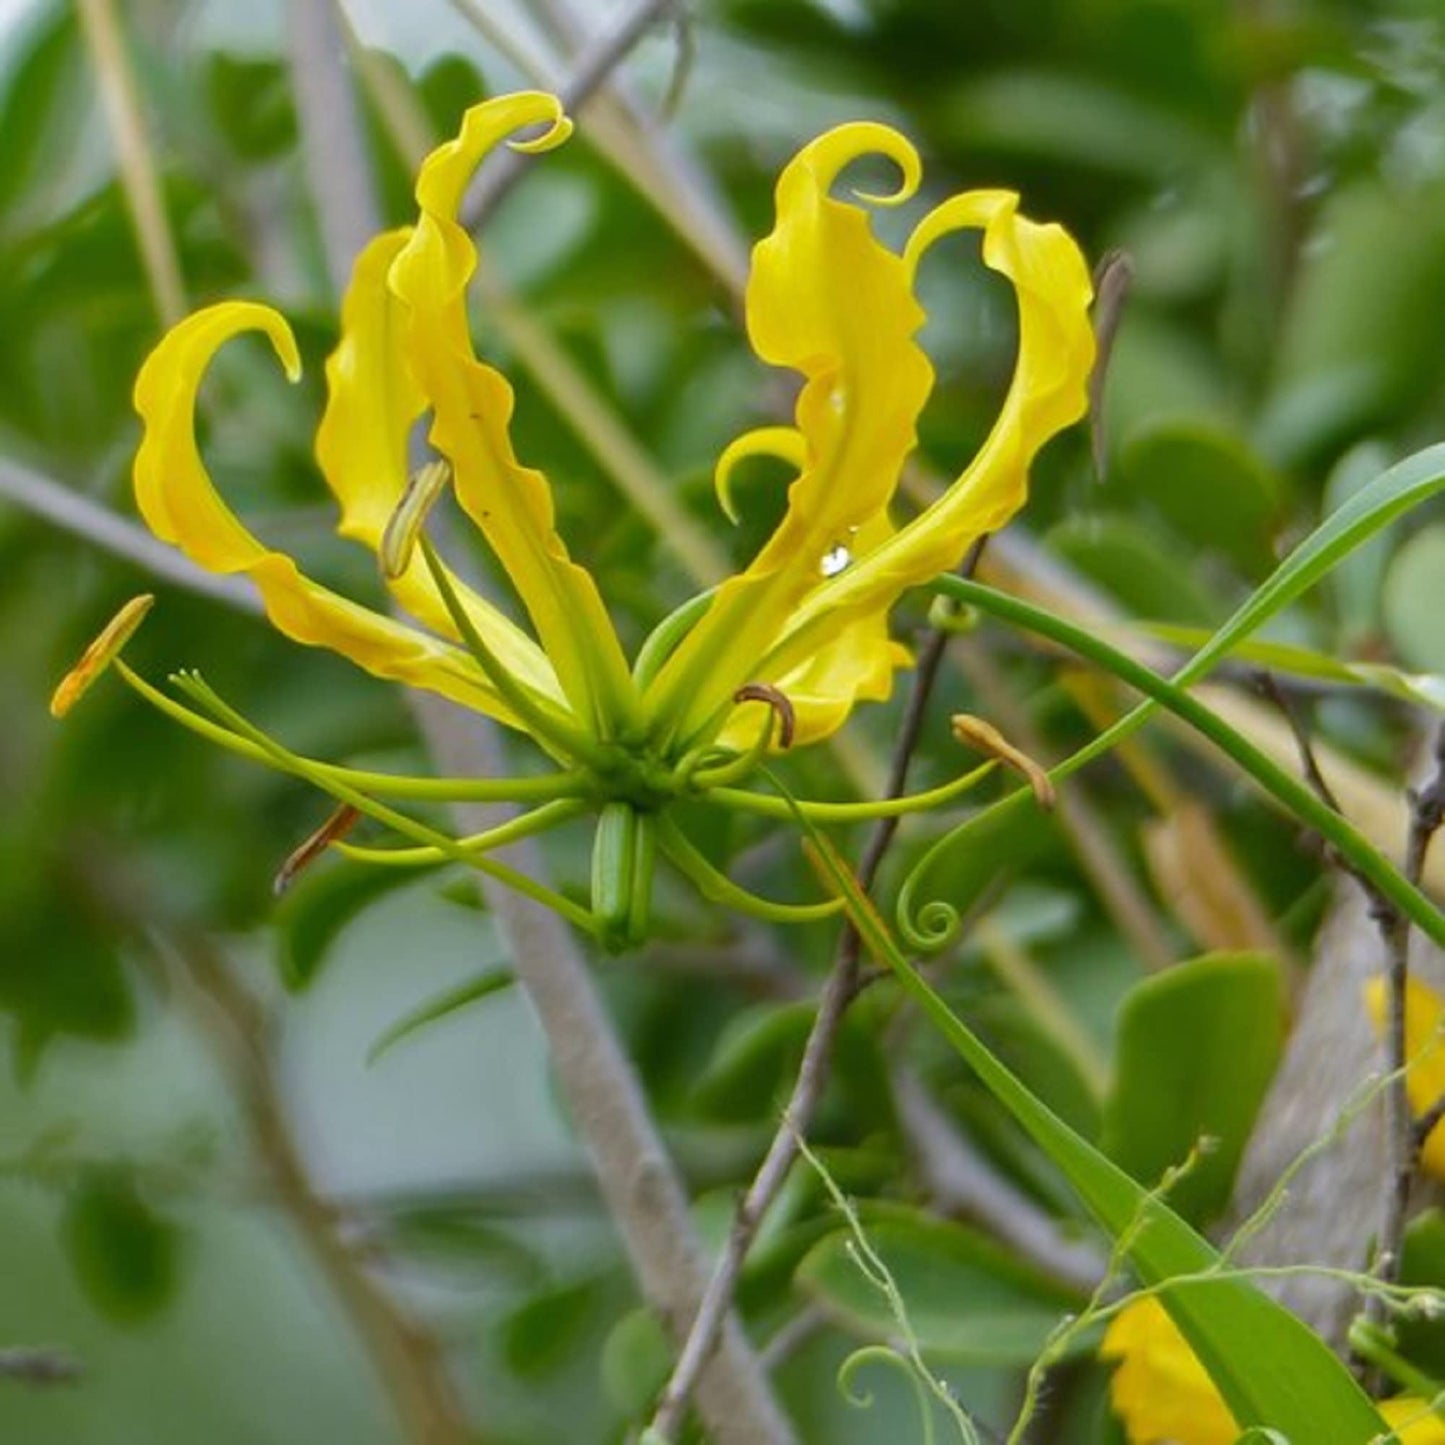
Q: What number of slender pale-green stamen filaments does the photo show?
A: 6